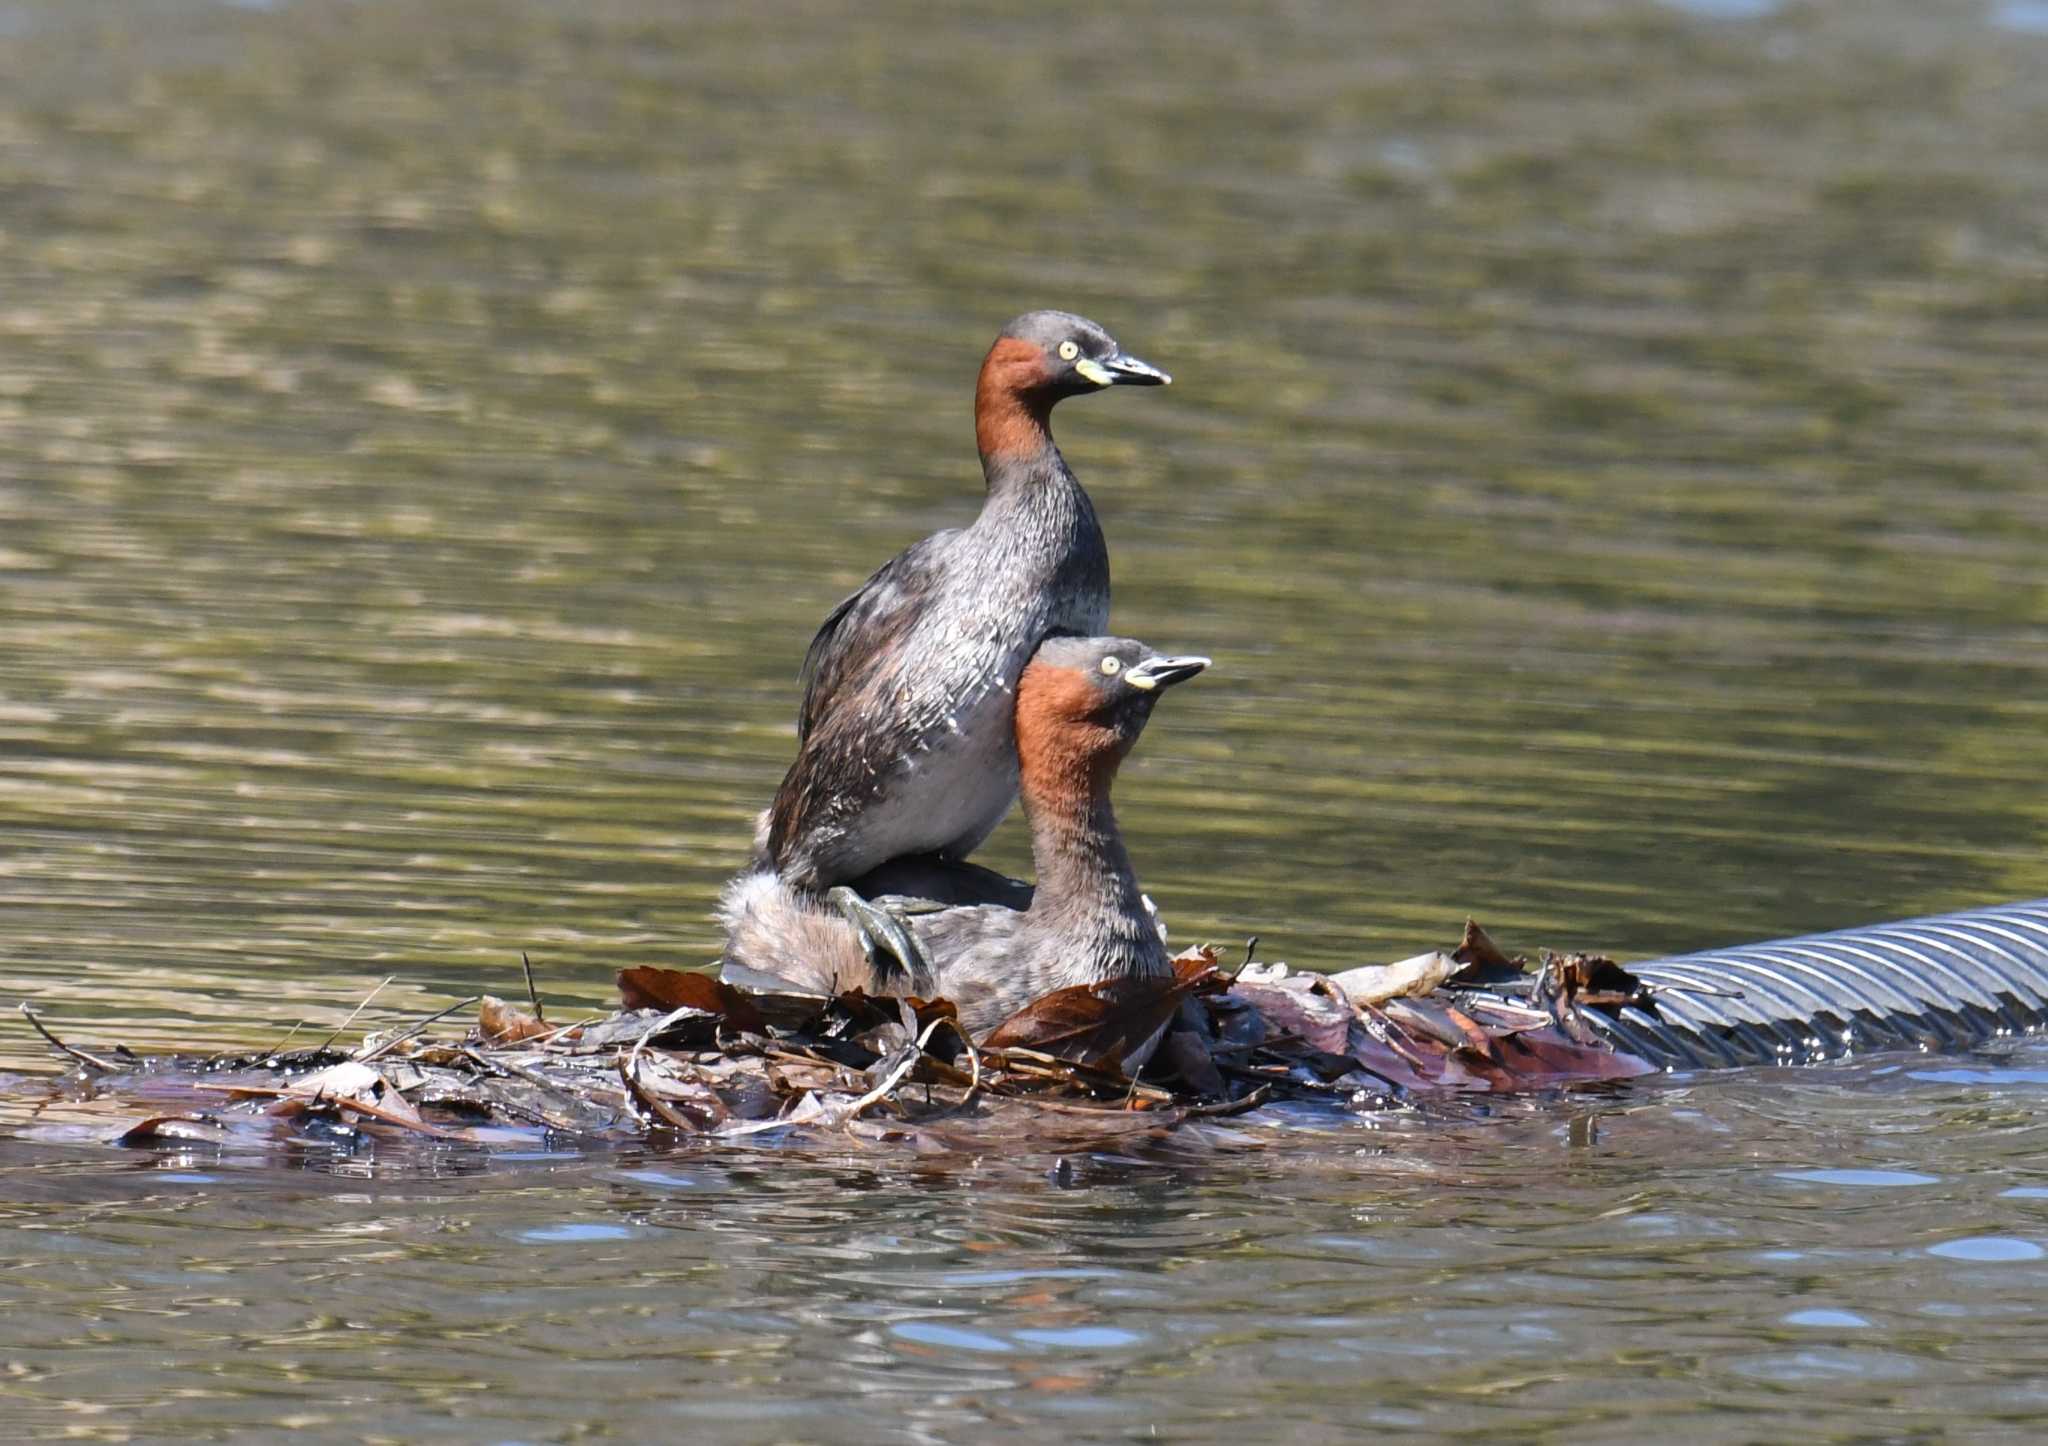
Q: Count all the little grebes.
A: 2